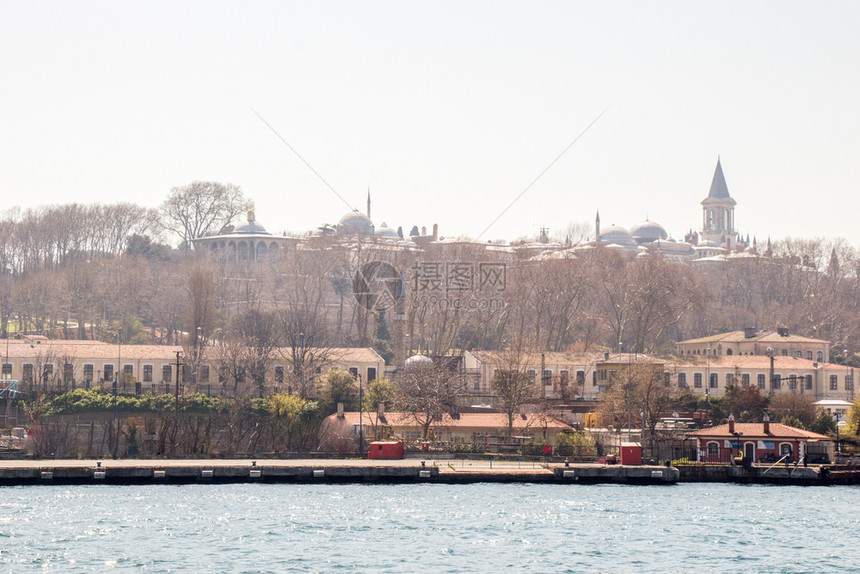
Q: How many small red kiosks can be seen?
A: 2